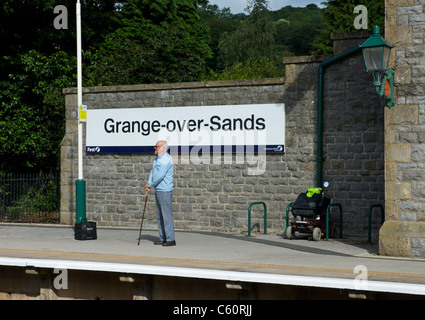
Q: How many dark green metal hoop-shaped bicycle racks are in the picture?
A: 4